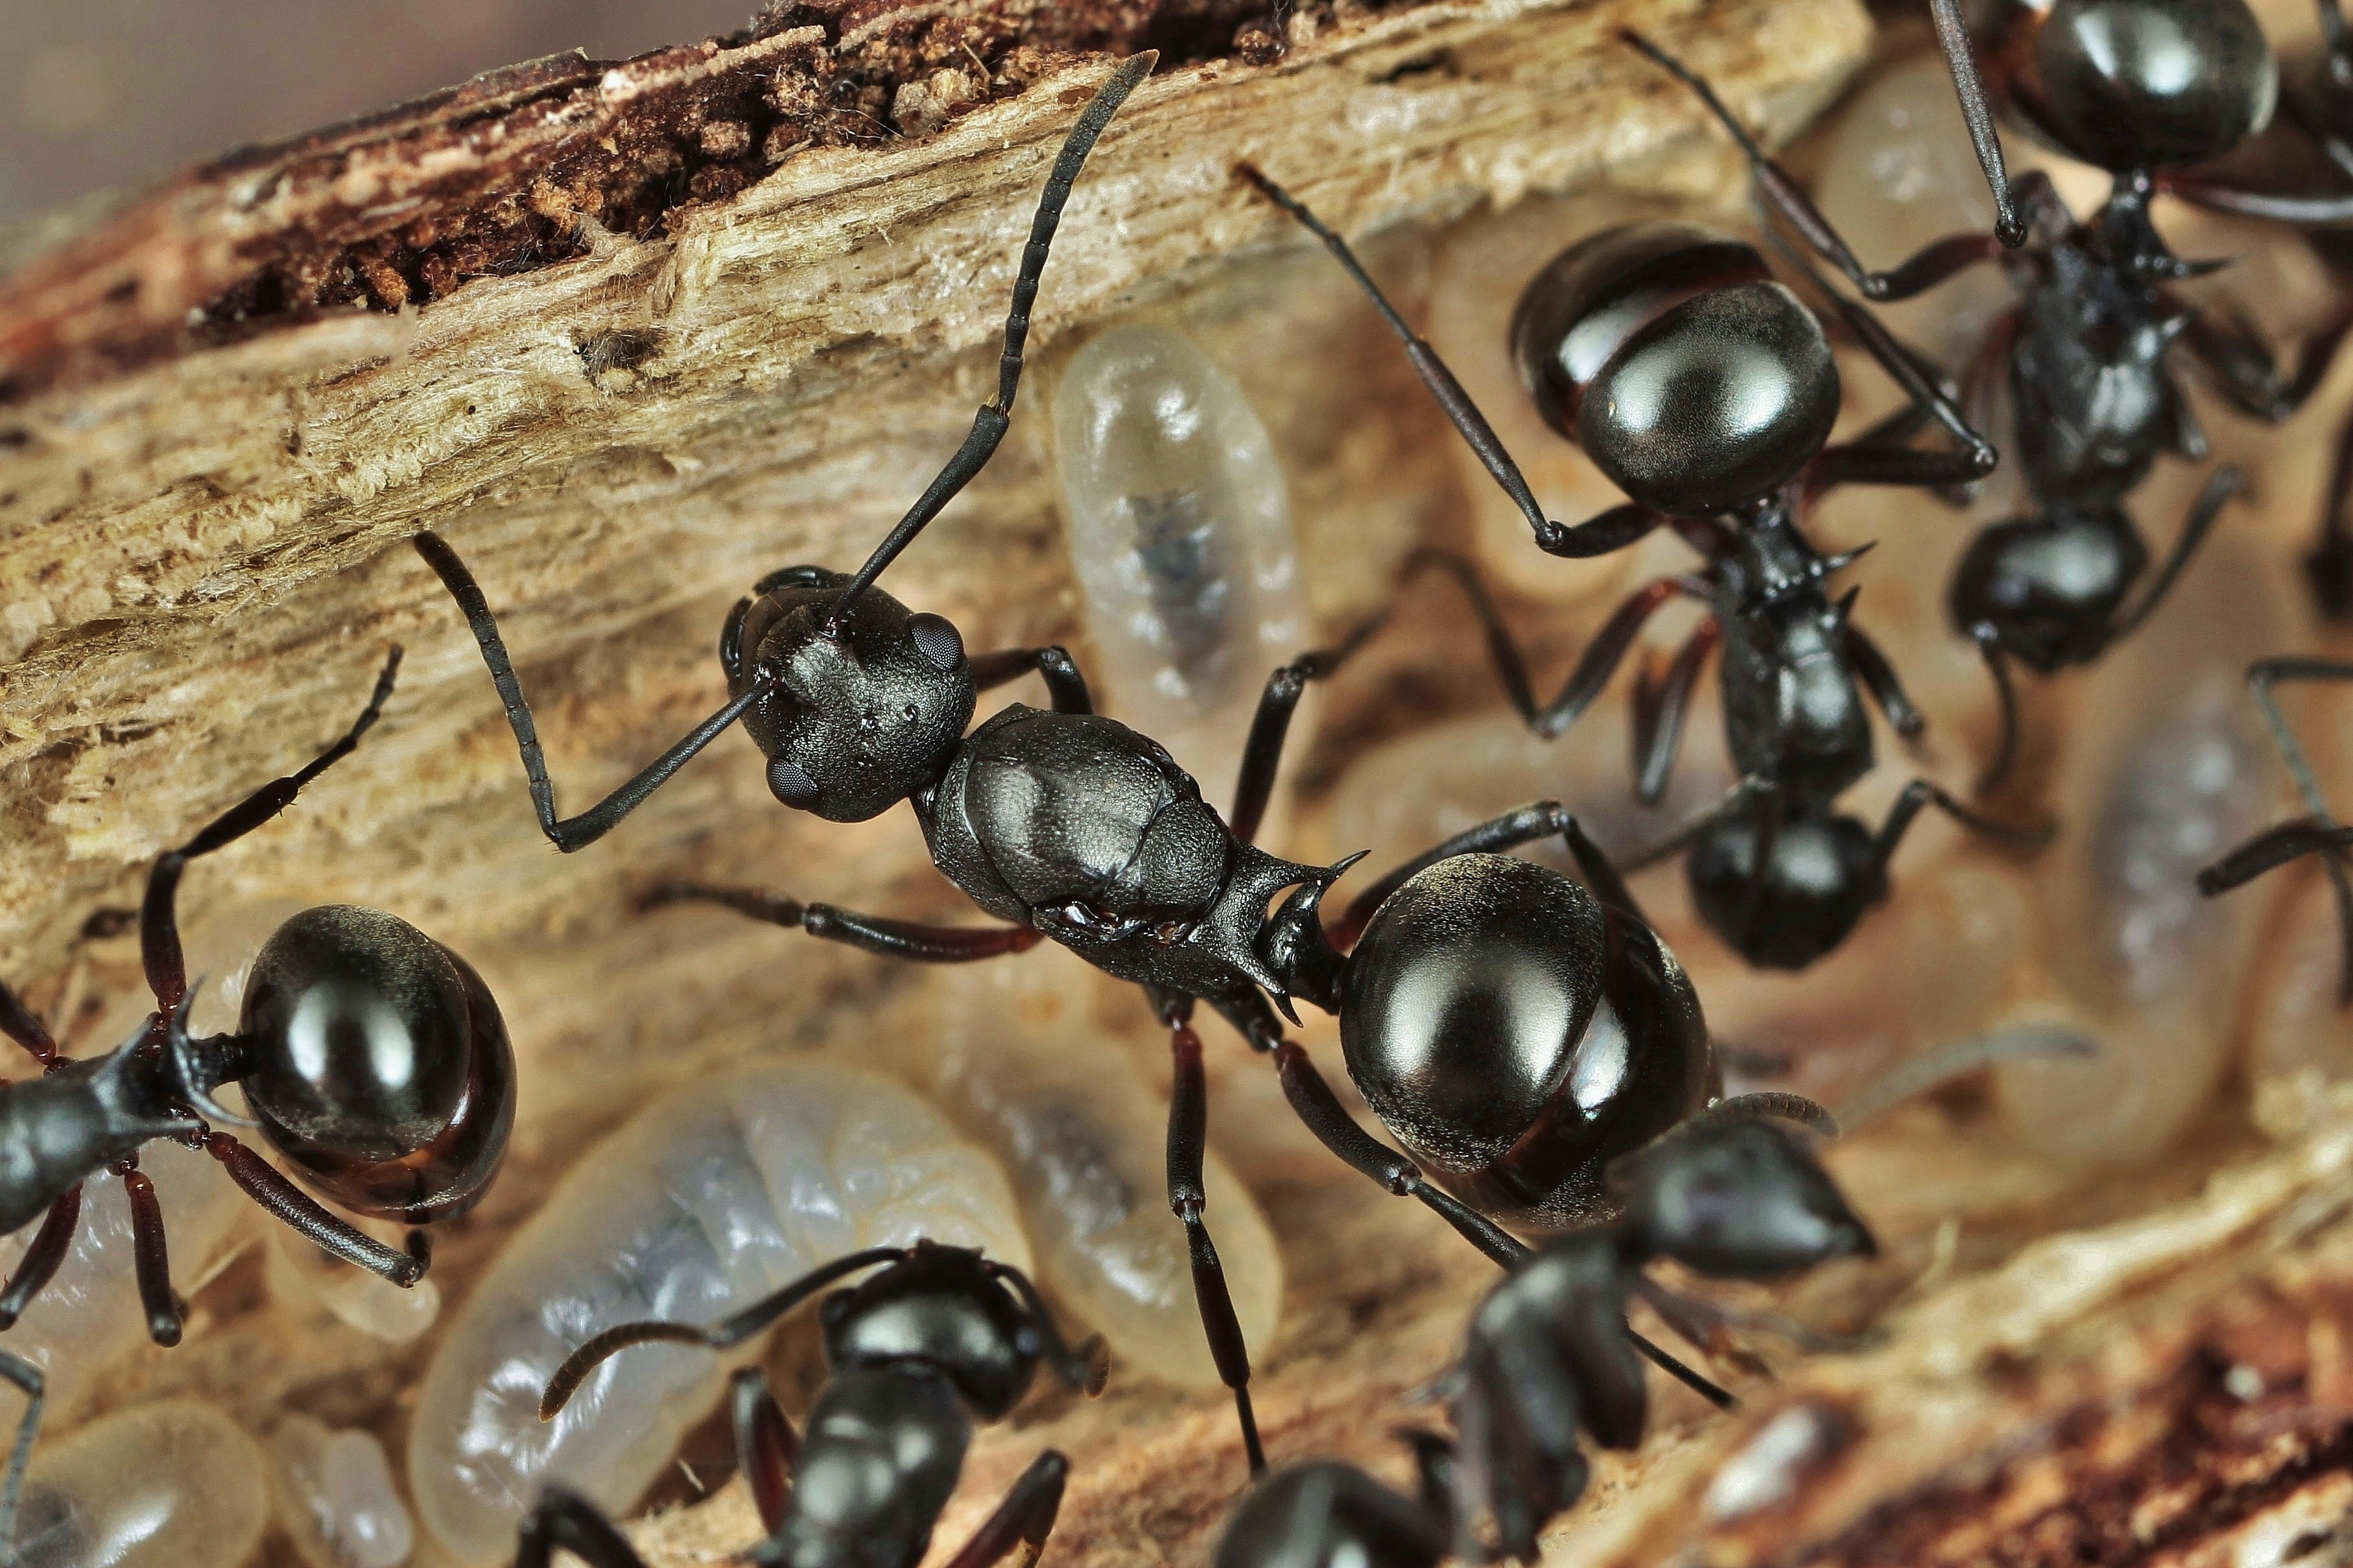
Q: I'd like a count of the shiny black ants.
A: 6